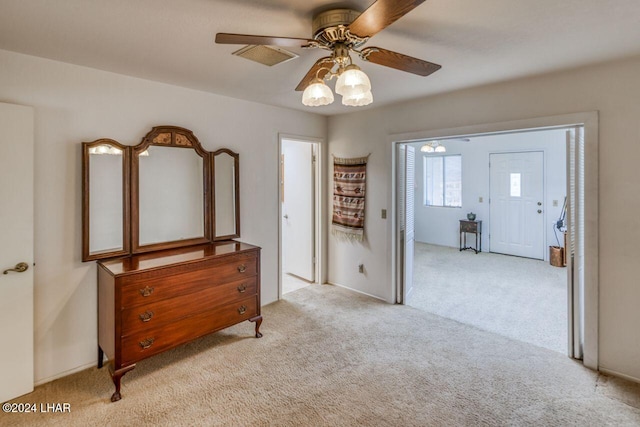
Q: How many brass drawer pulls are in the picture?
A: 6